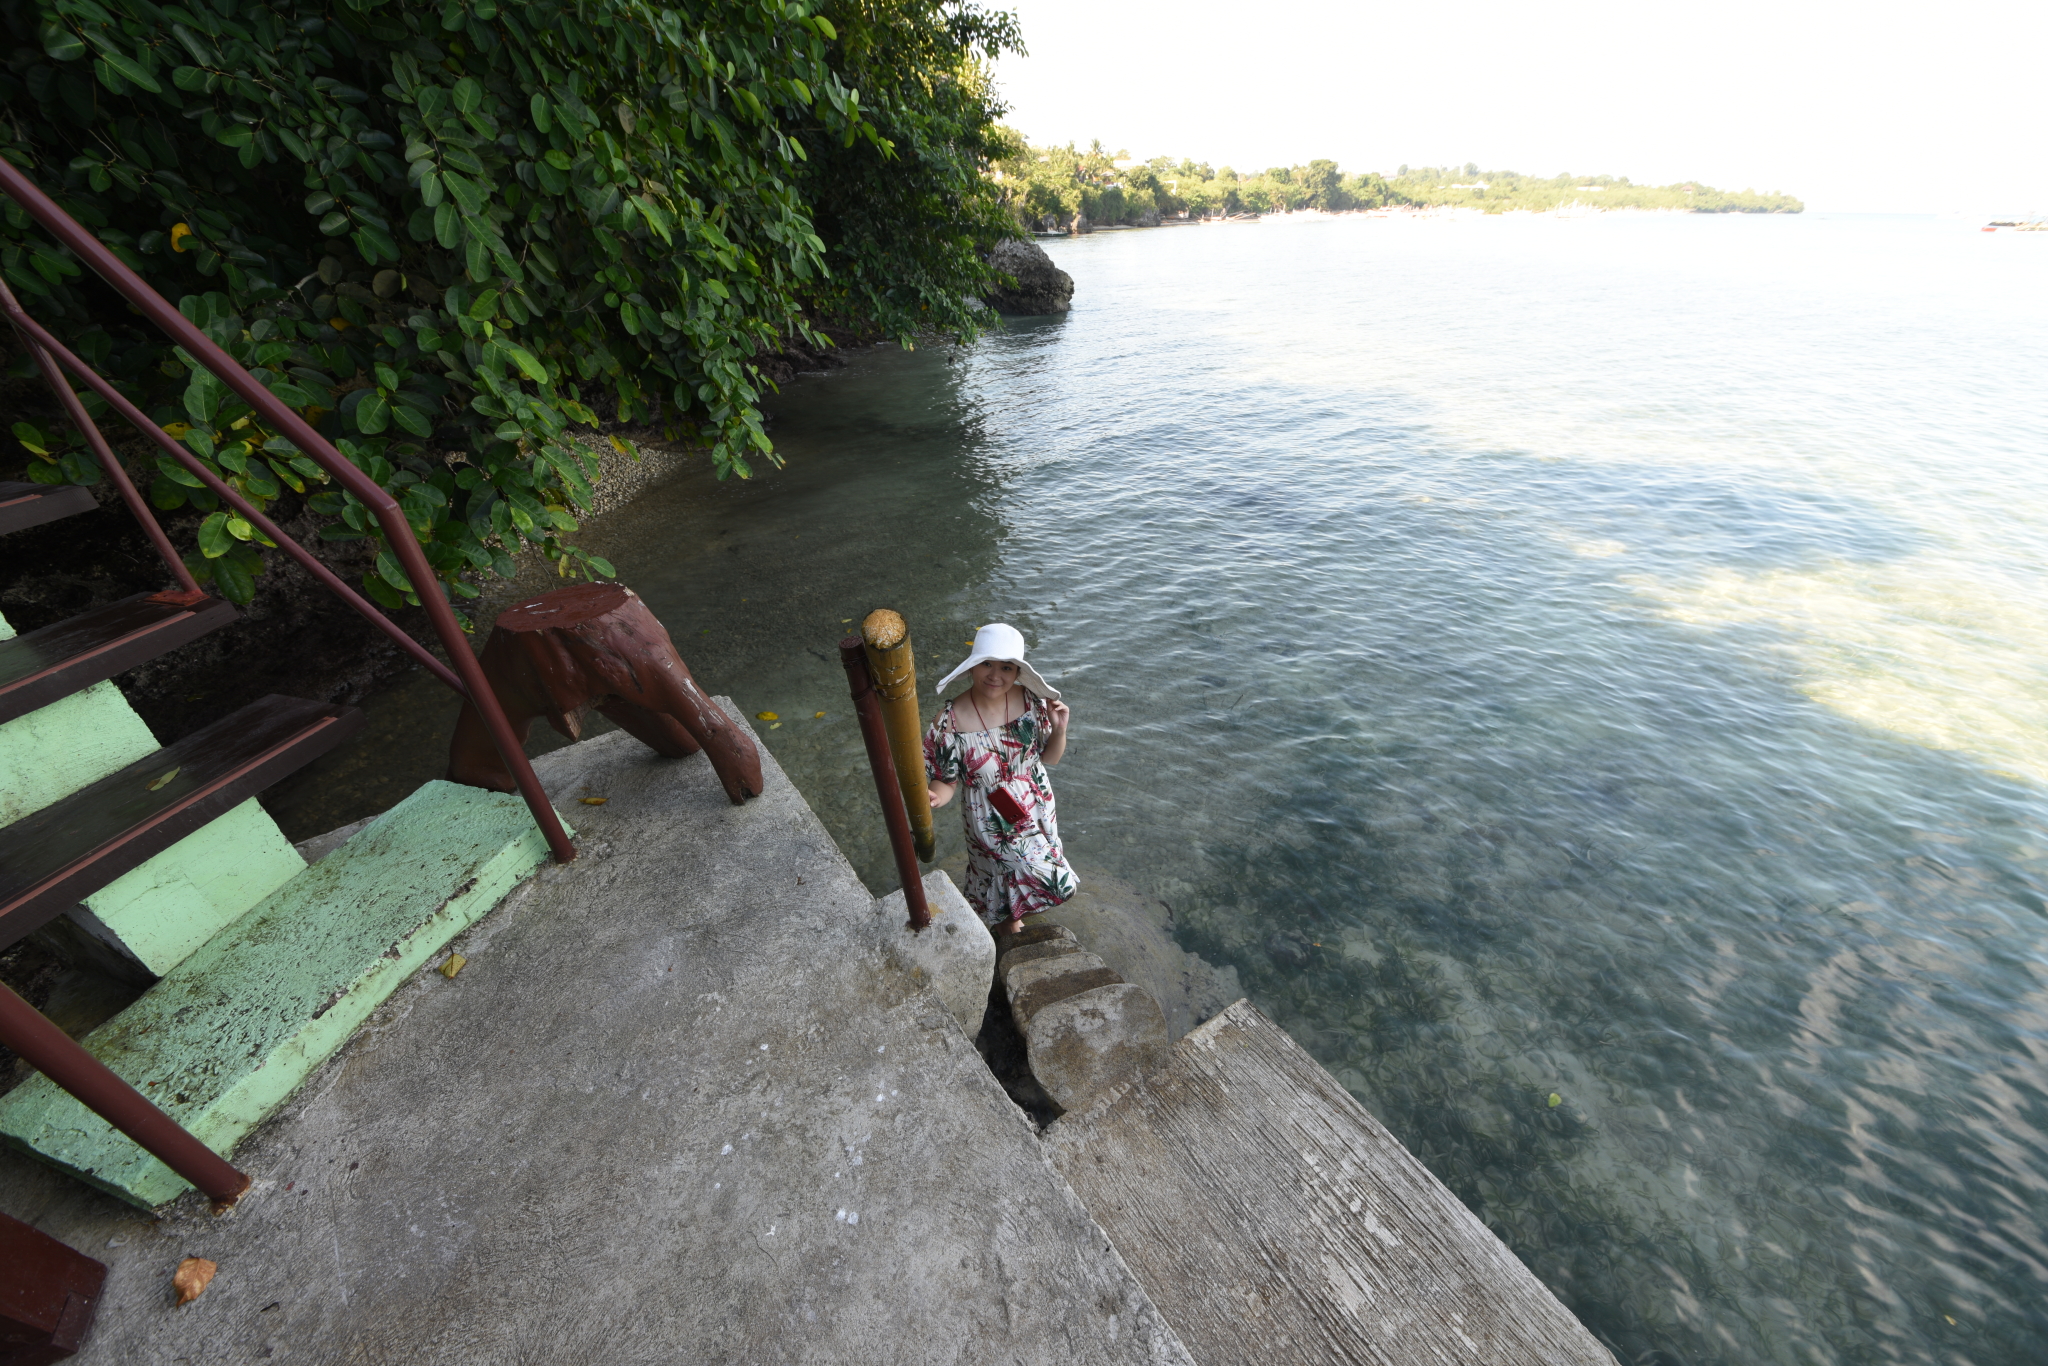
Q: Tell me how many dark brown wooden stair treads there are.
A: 3